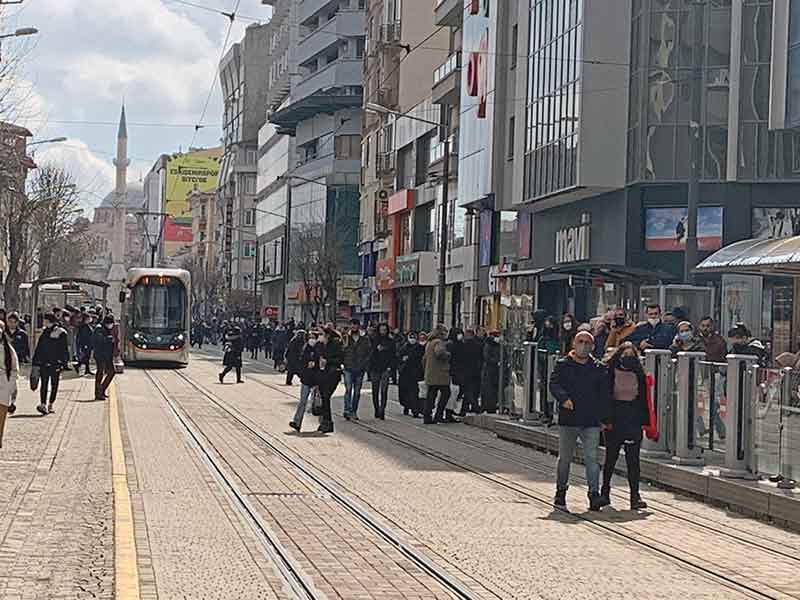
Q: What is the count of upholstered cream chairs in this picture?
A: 0